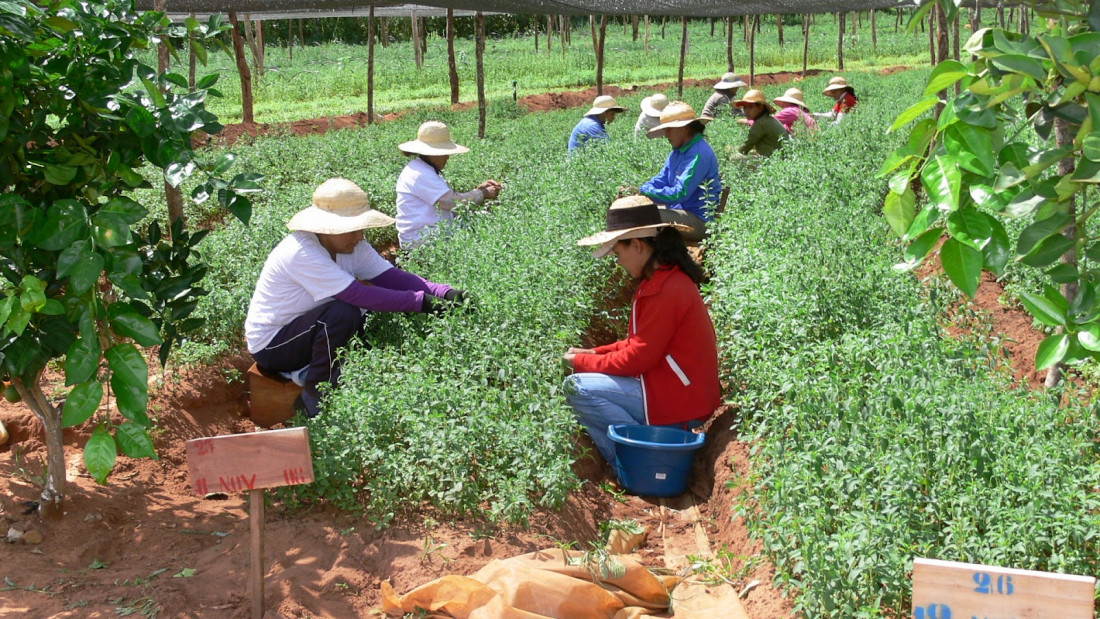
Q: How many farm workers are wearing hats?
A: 10